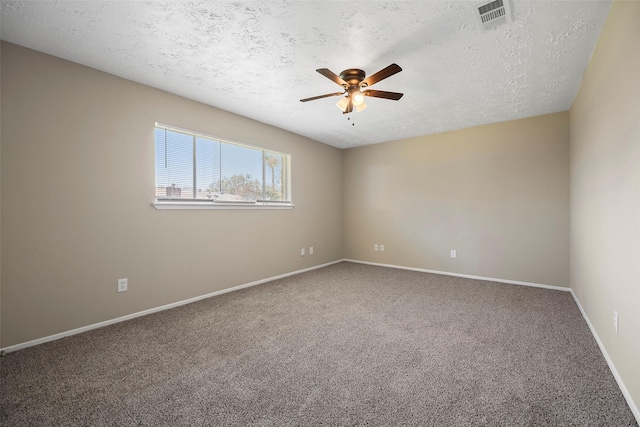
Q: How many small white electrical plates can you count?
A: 7